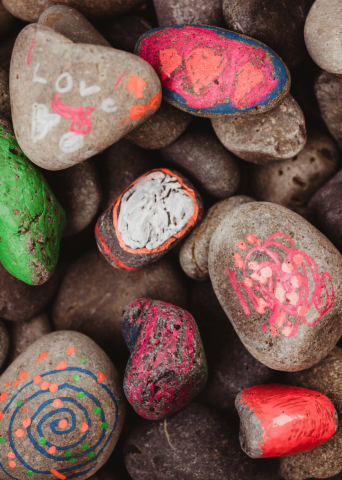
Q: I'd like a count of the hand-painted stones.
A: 8